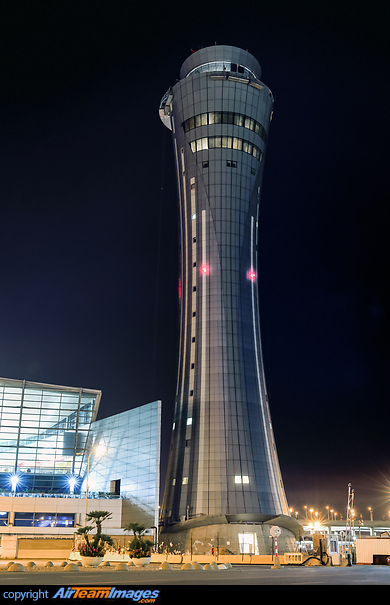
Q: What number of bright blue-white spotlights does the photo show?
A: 2